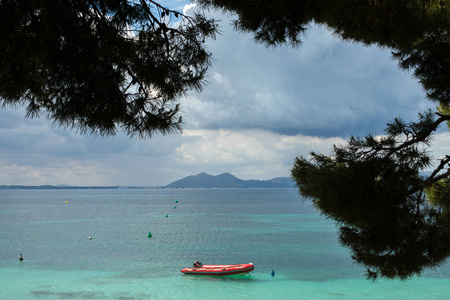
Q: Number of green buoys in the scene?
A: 4